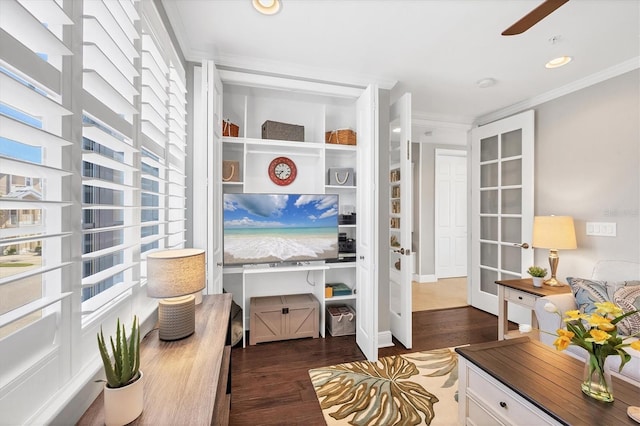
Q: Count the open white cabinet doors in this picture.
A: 2